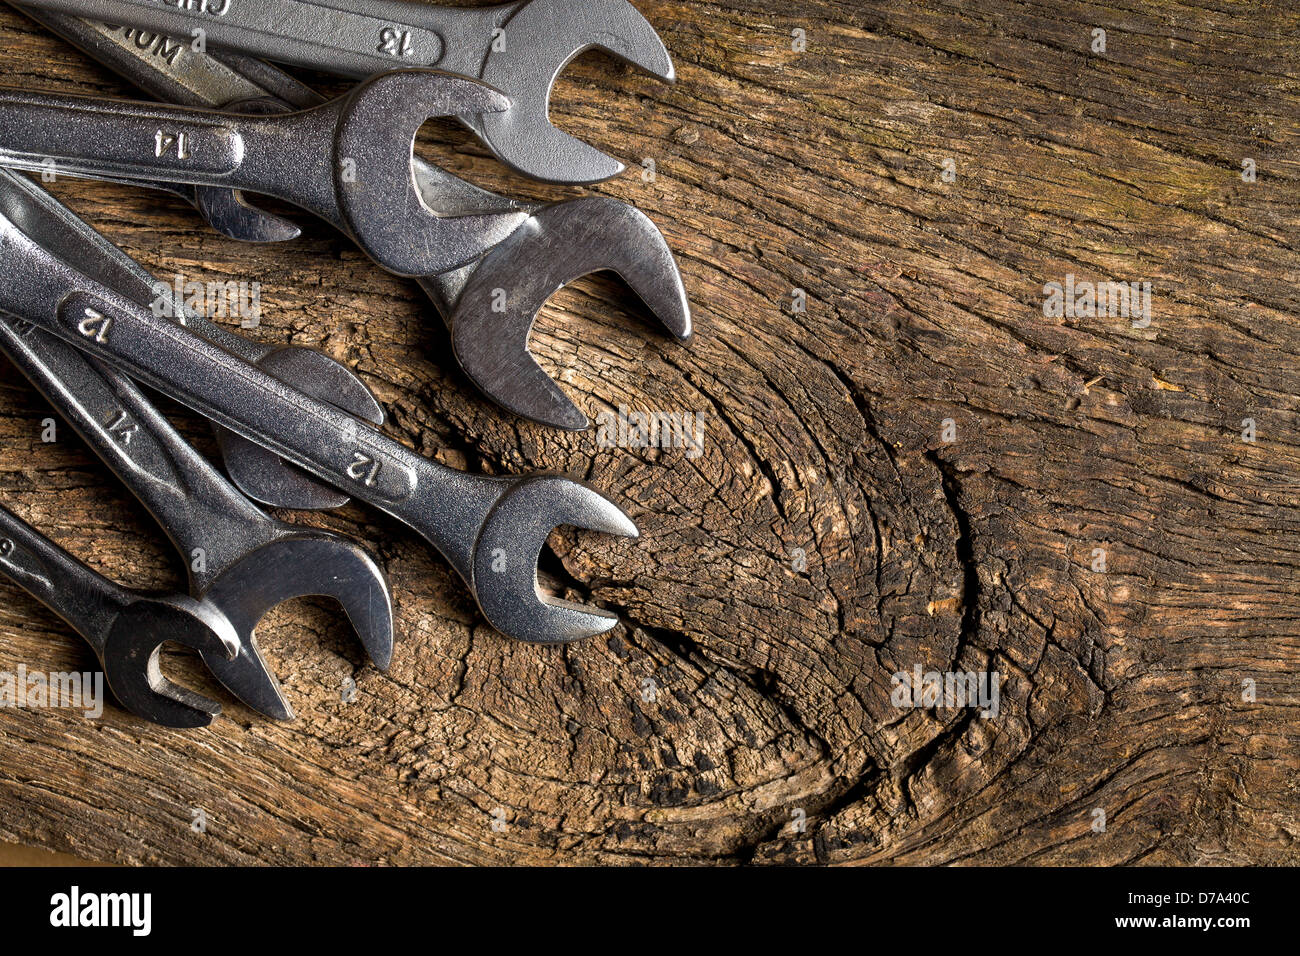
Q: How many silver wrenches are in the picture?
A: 8